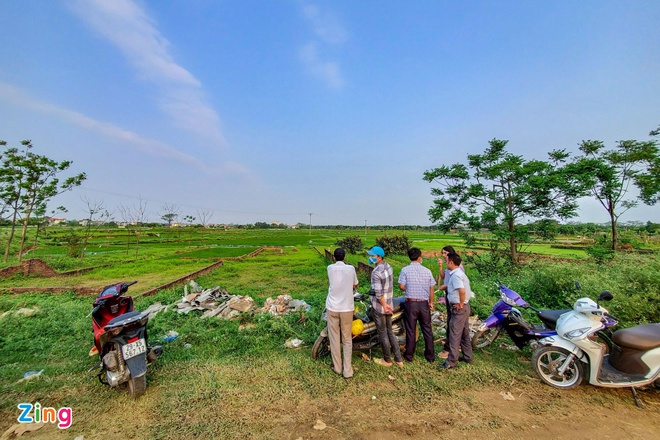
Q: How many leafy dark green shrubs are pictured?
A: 2